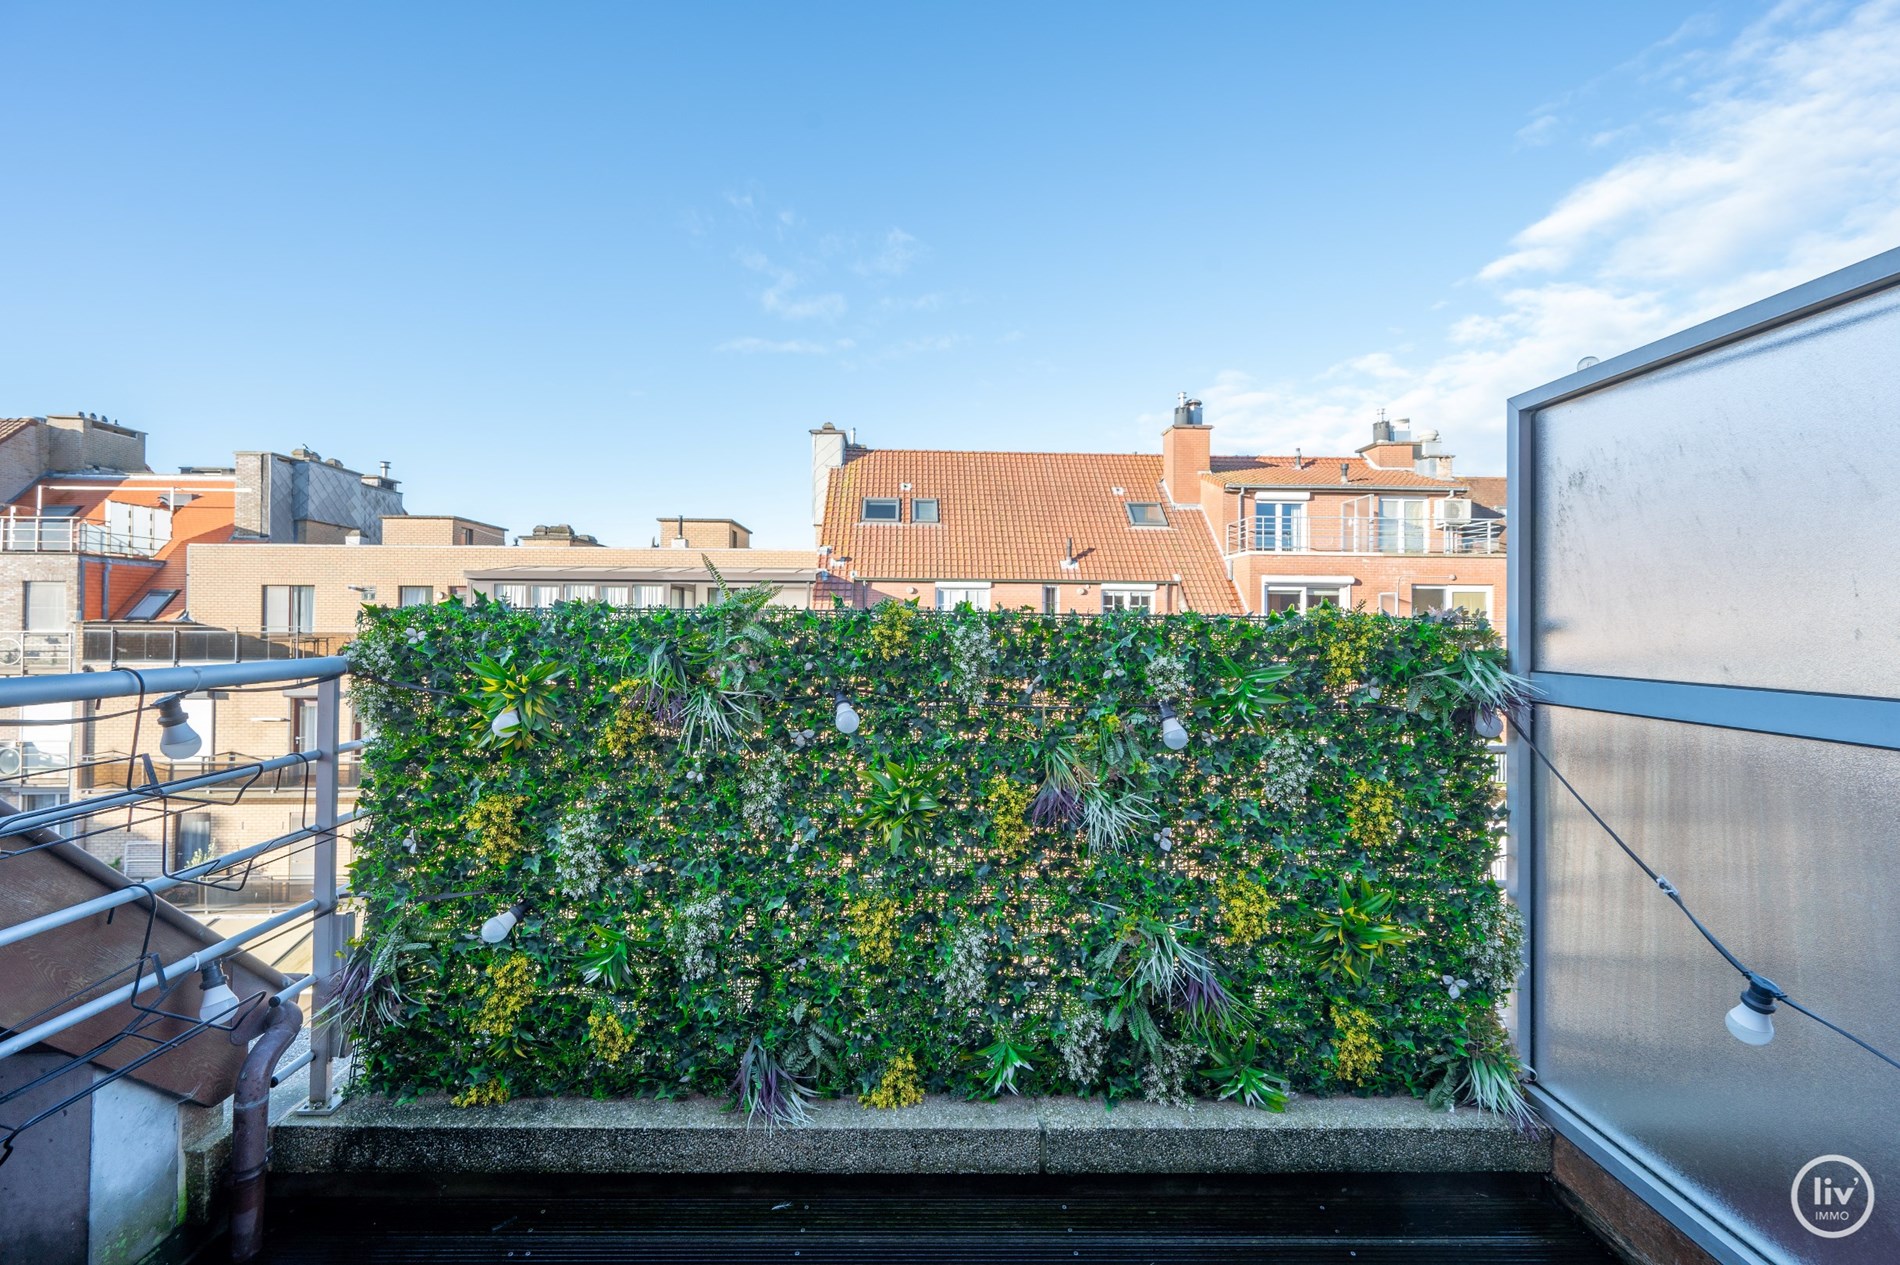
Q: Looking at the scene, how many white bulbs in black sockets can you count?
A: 8